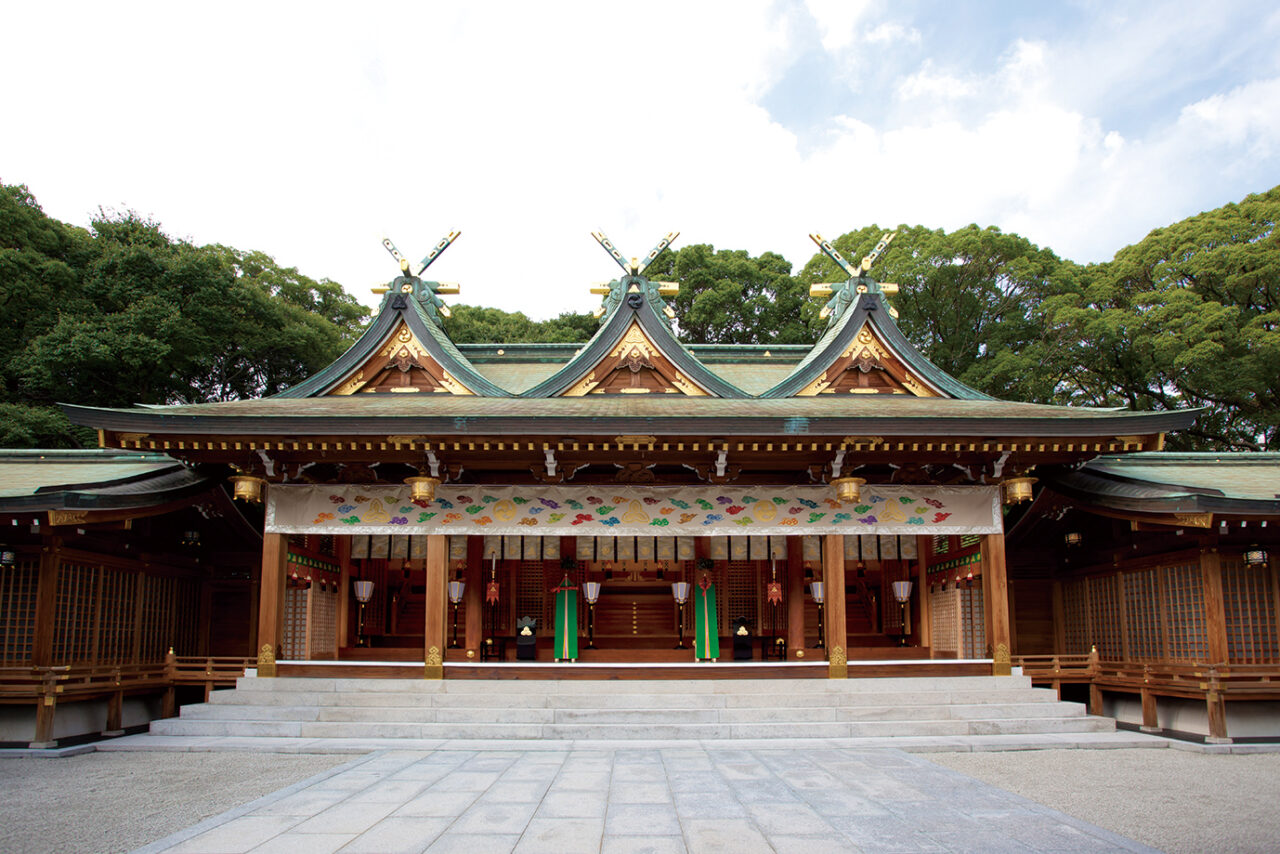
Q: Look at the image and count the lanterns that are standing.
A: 6